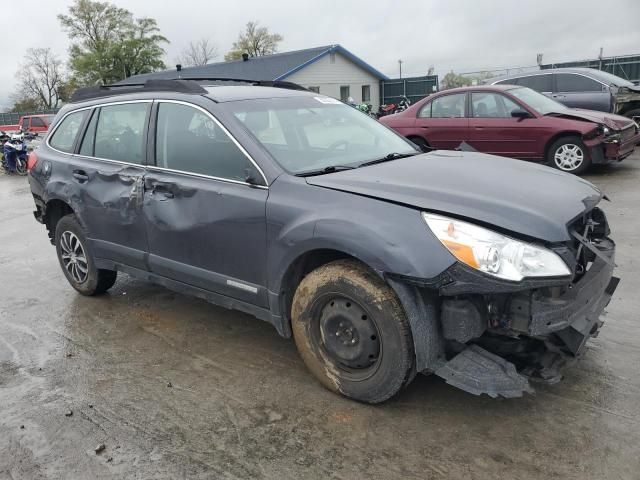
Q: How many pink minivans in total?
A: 0